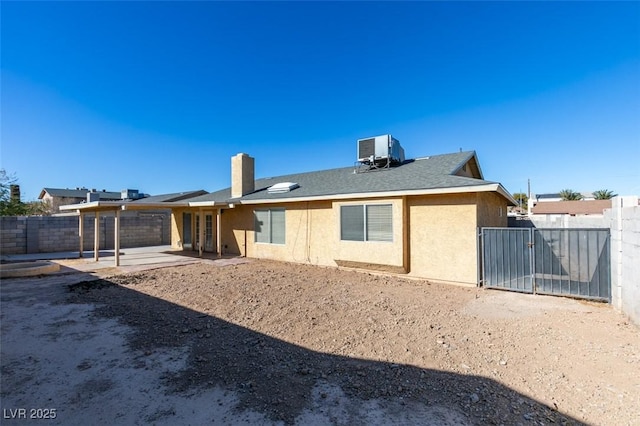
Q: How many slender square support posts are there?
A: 5